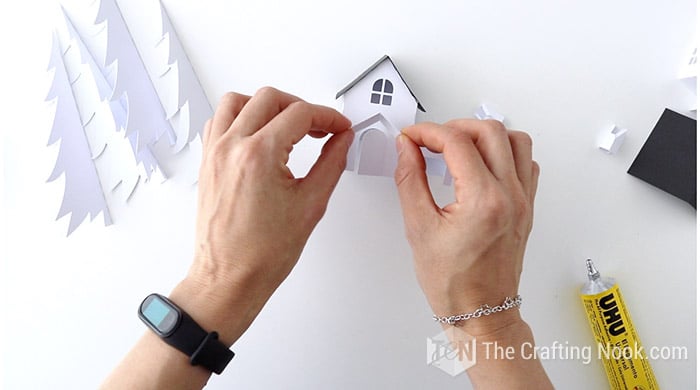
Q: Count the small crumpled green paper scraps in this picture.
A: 0